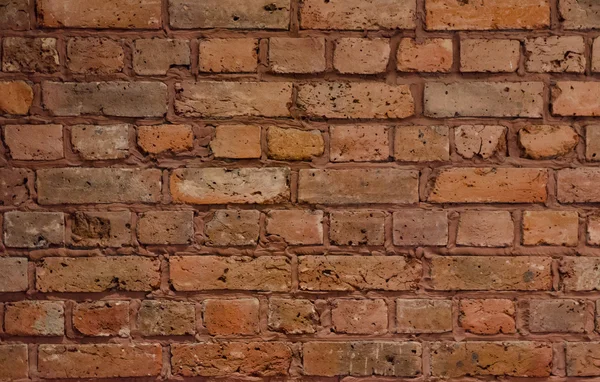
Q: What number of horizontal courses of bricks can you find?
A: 9